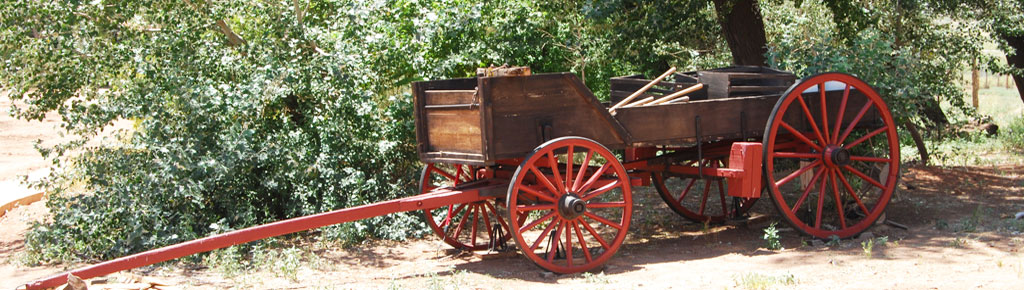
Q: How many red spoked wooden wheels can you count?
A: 4